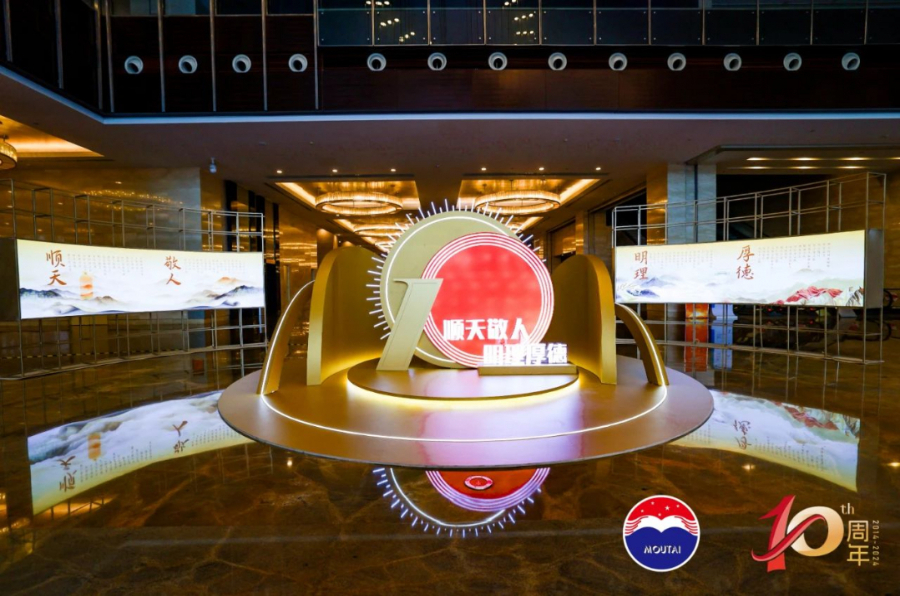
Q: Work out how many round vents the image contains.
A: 13